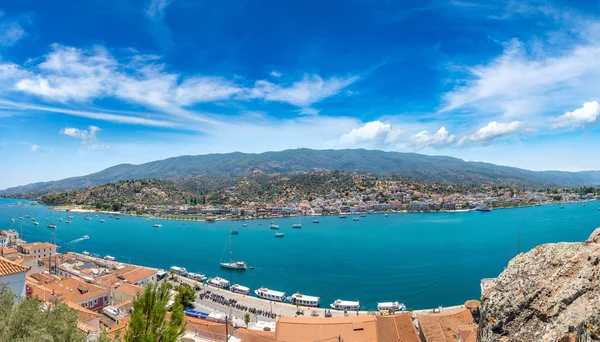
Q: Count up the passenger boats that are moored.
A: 8